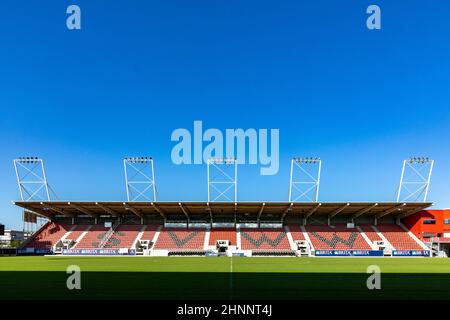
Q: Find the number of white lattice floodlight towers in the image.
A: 5